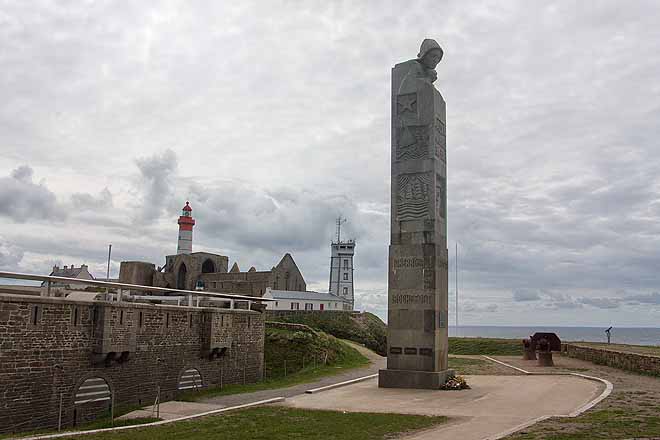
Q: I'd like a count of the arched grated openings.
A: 2